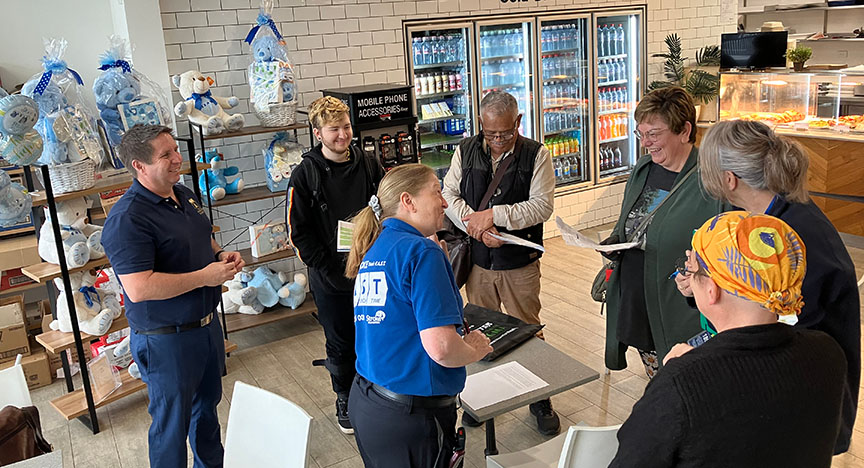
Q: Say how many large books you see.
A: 0